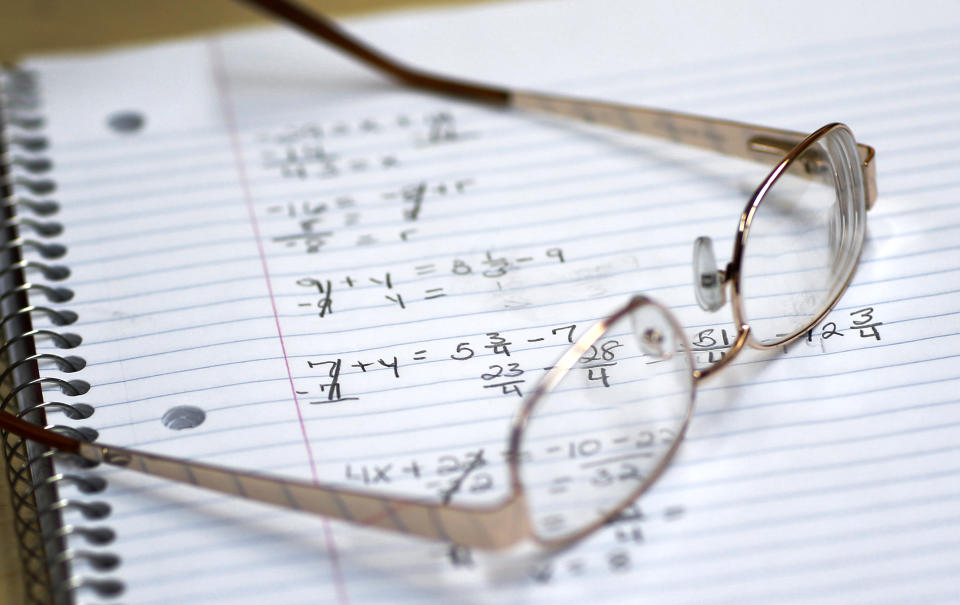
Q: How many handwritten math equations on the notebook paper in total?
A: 5